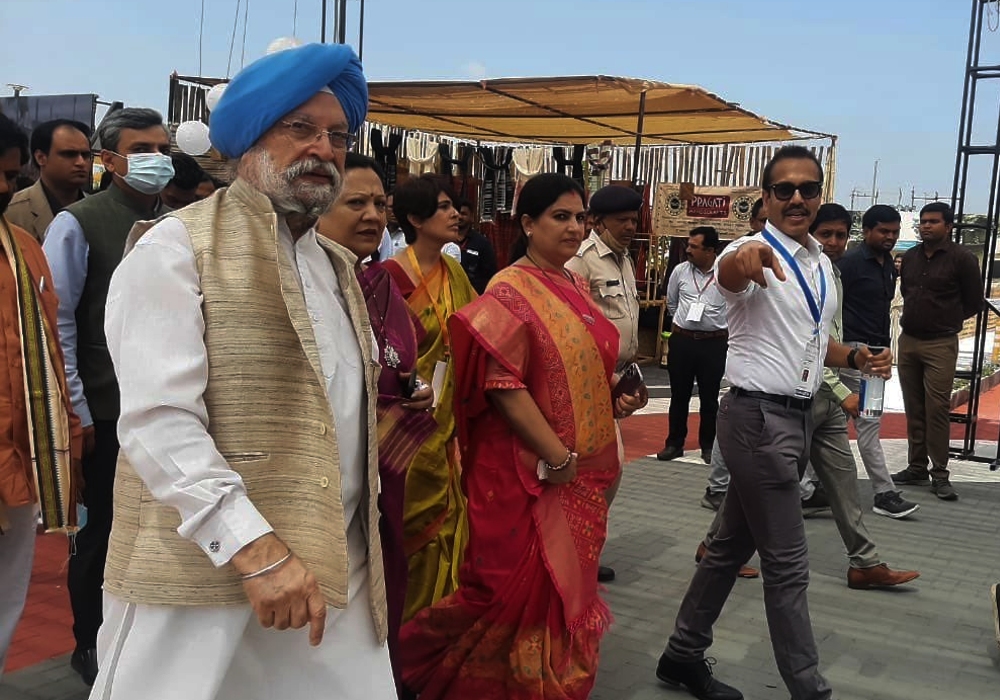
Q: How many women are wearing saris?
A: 3